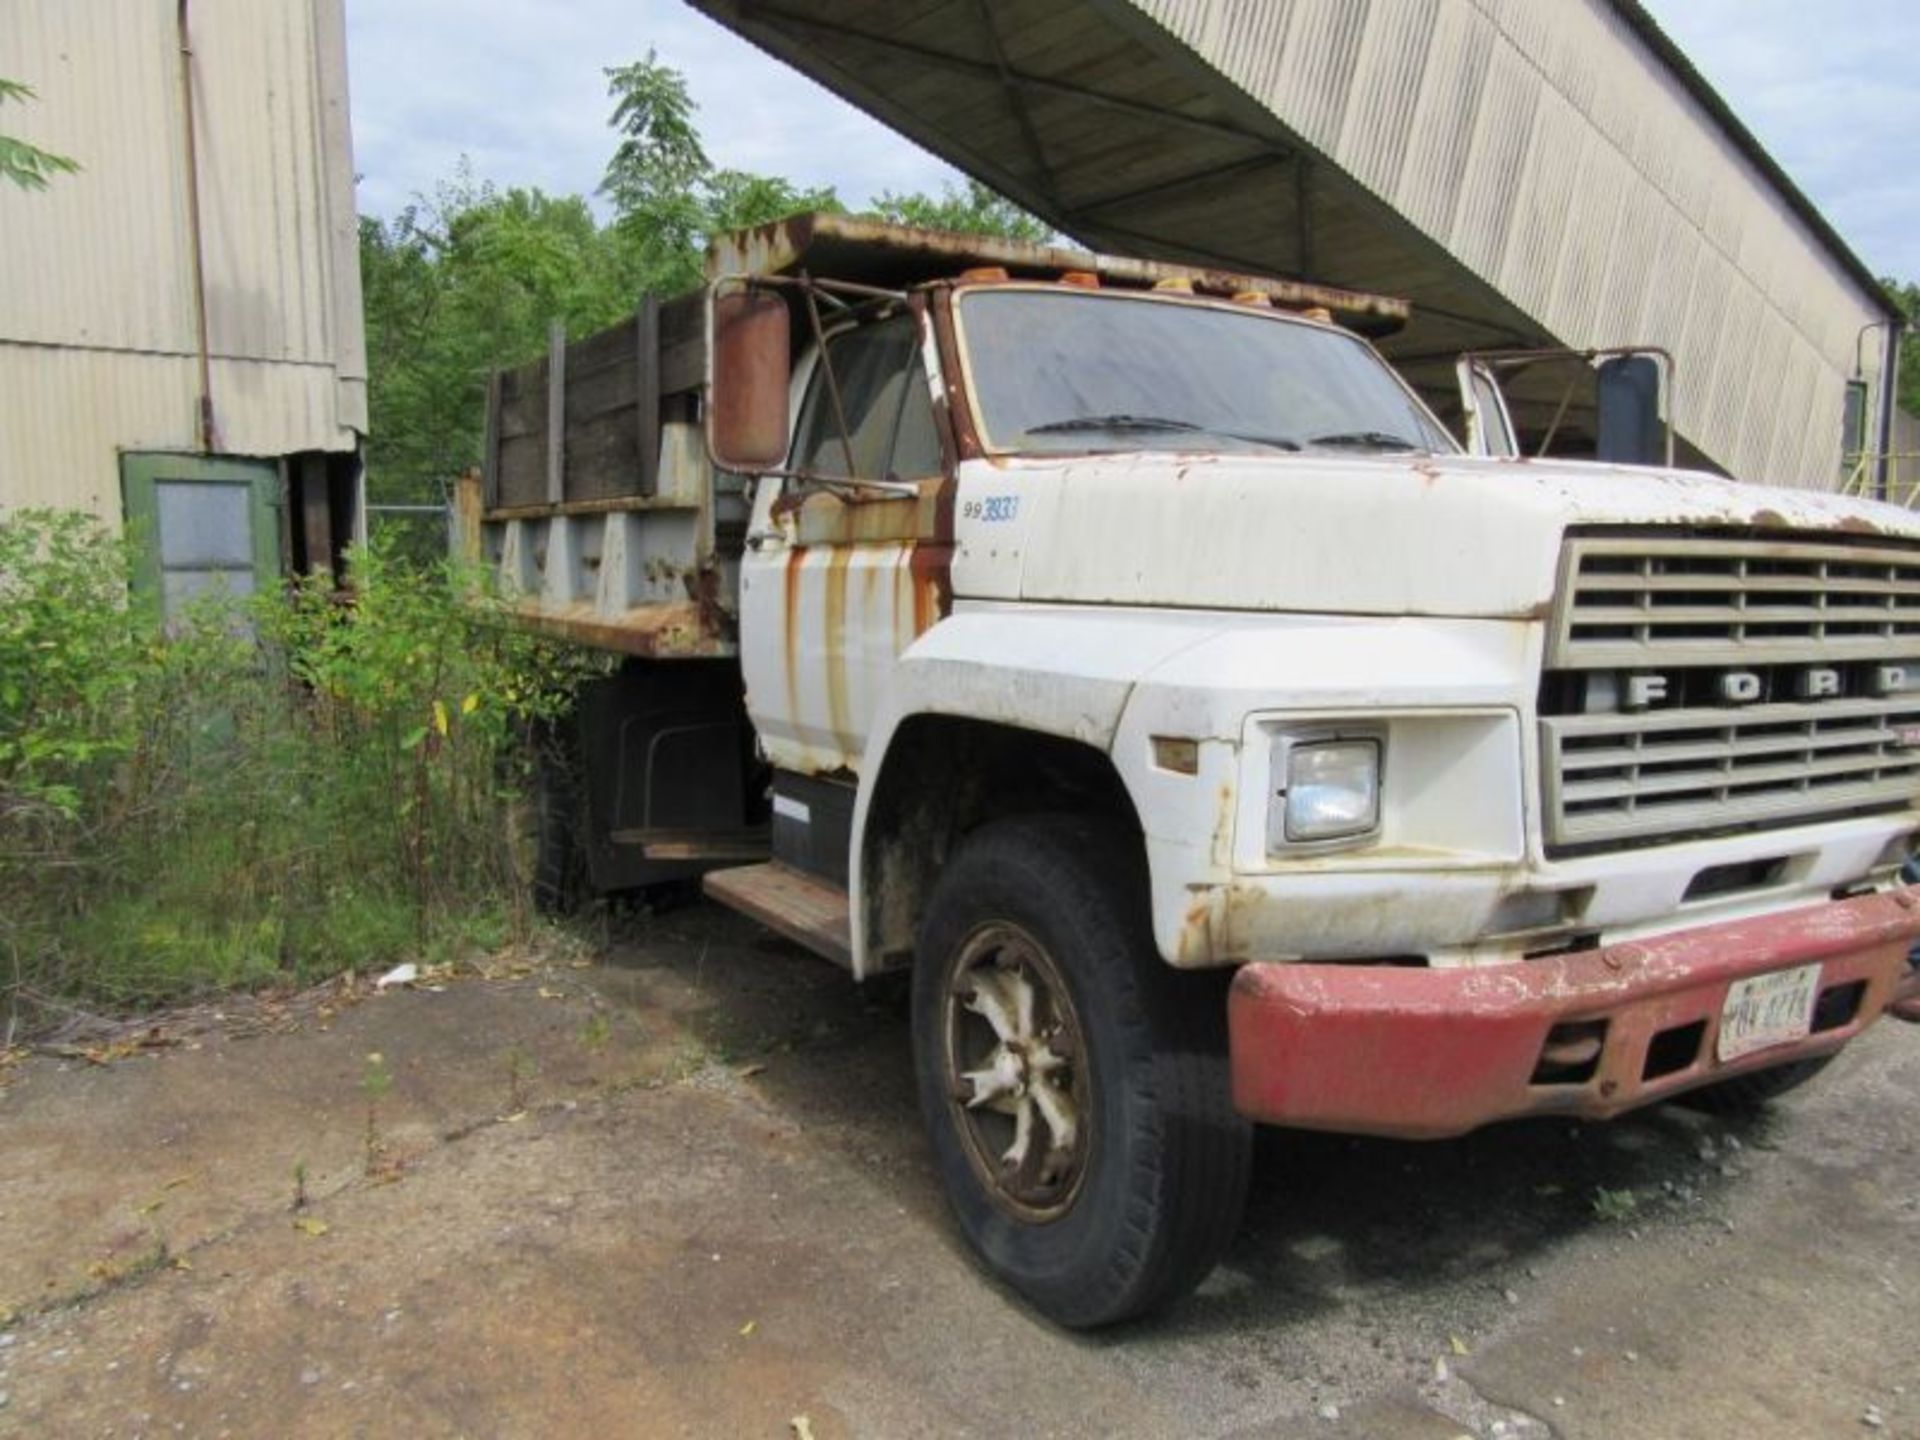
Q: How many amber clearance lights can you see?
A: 5